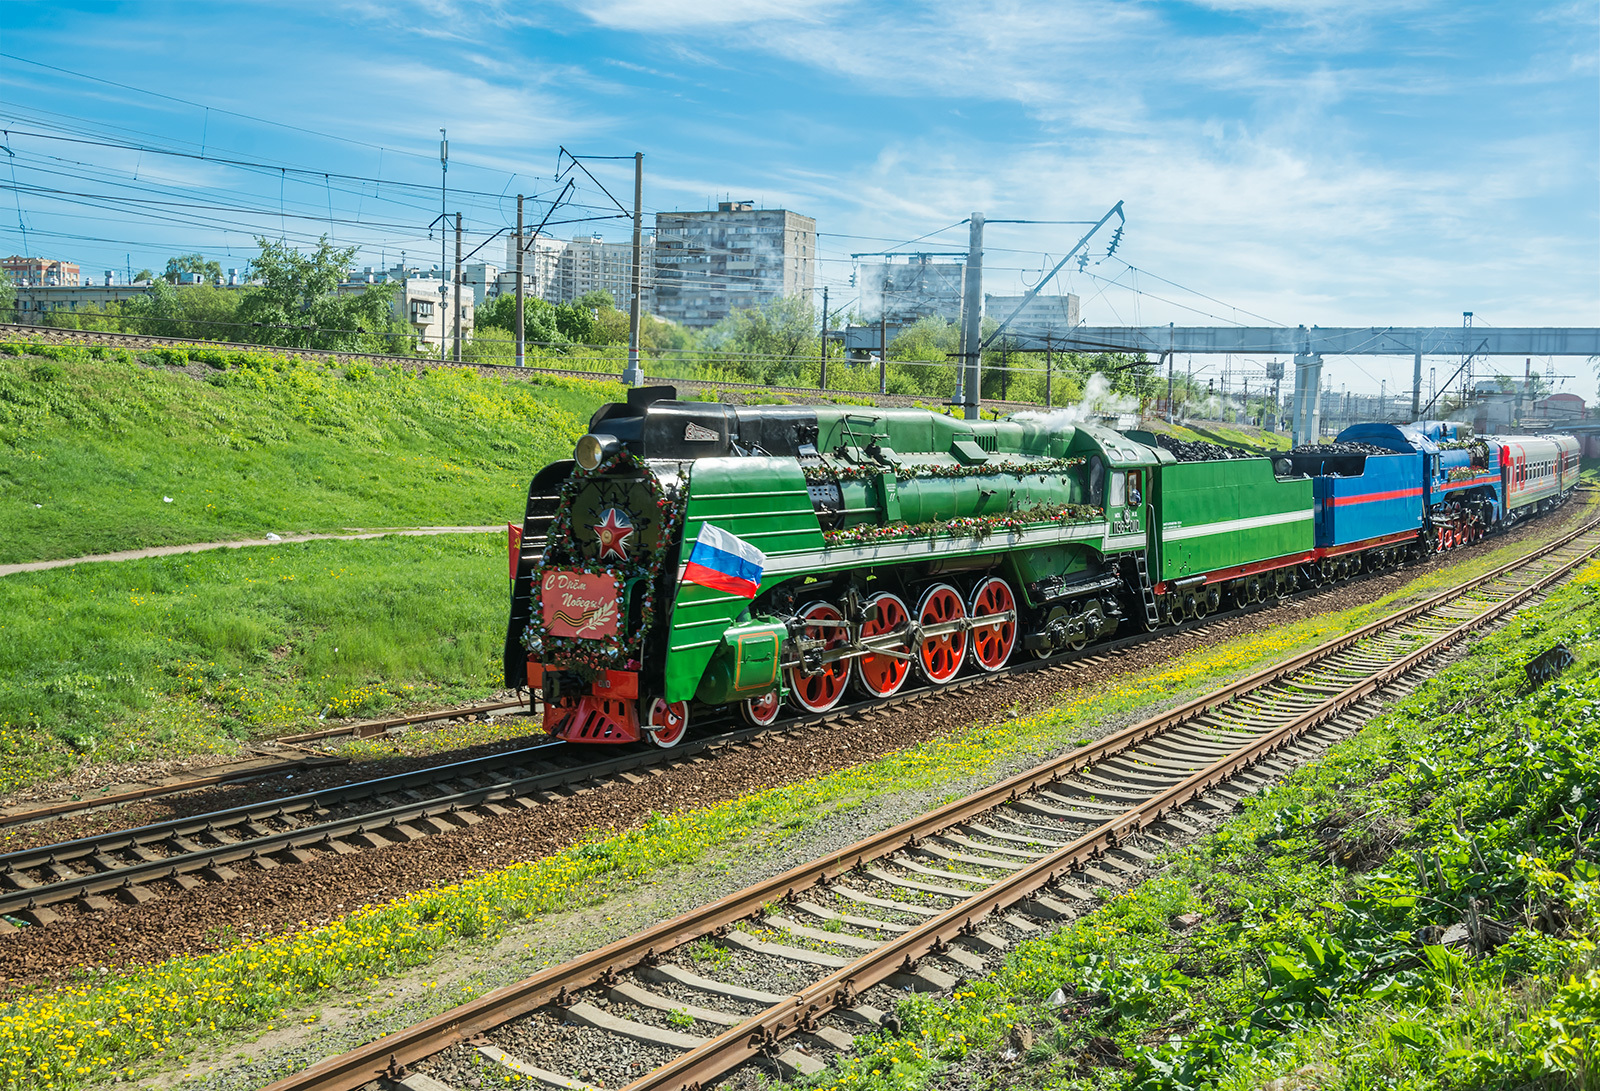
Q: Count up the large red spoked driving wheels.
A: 4